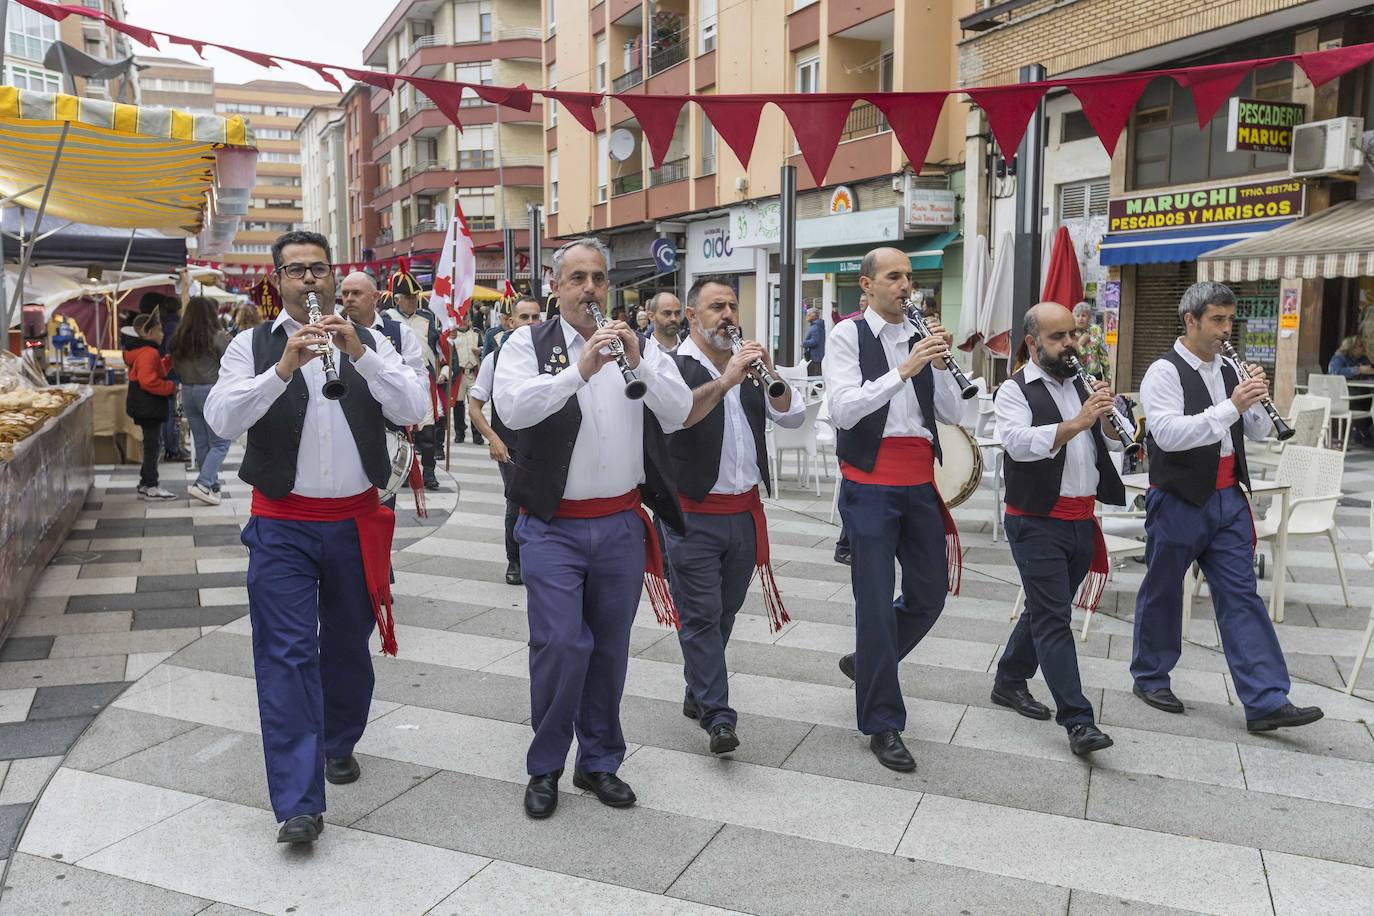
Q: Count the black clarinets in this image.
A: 6